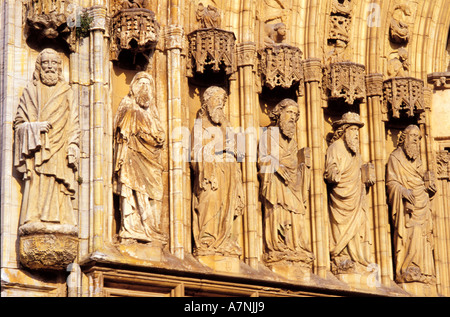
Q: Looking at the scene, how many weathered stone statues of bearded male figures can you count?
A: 6